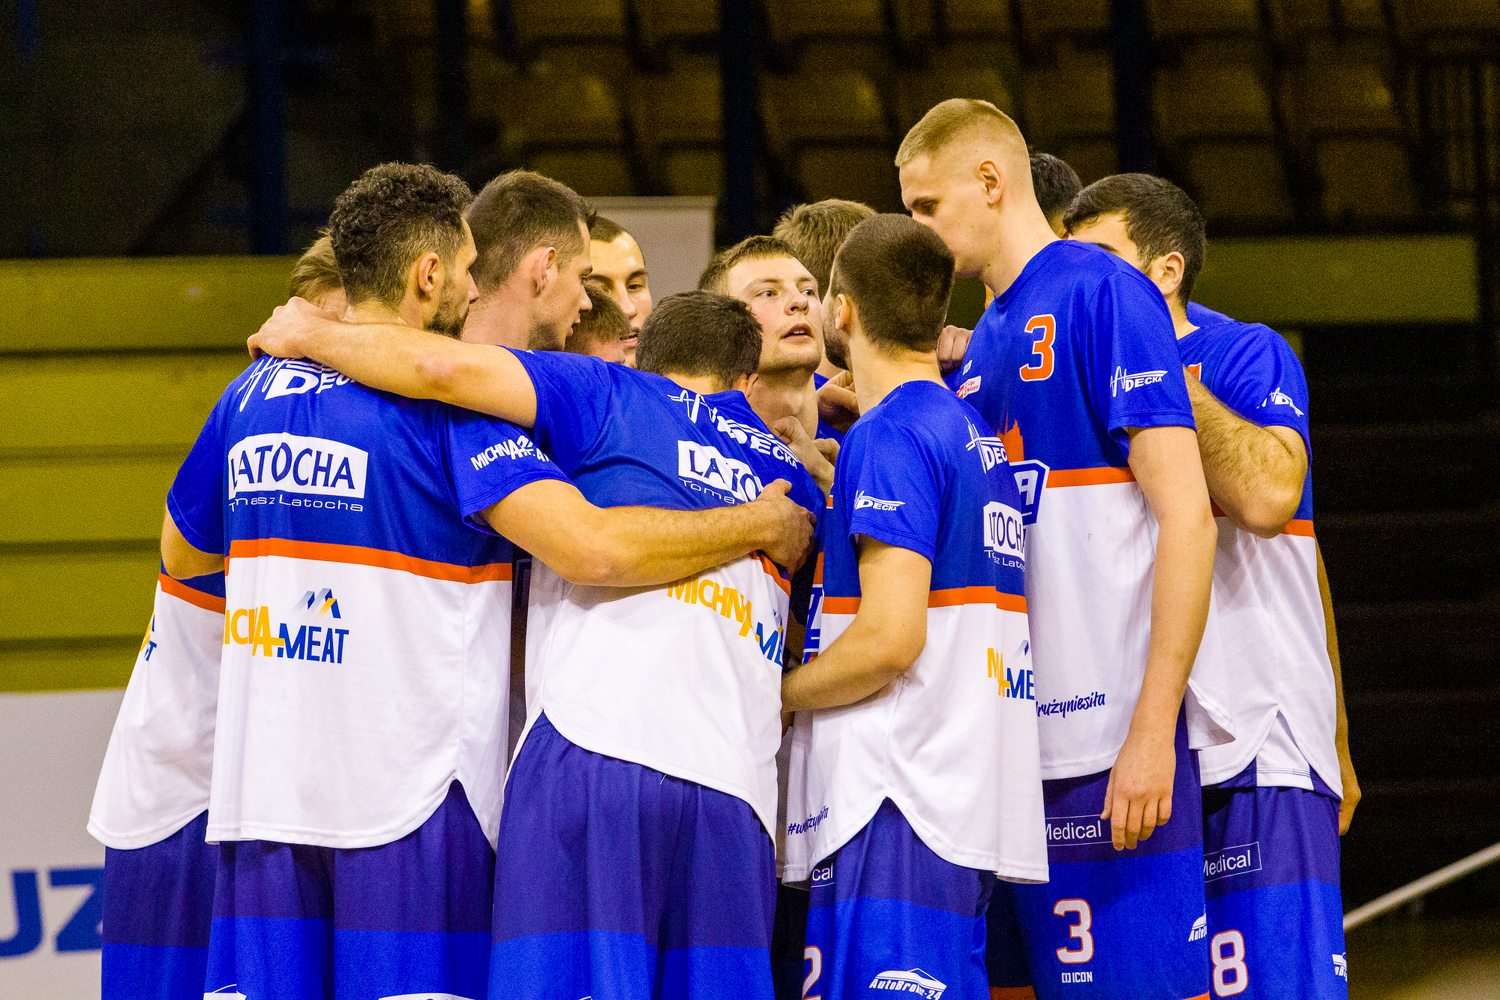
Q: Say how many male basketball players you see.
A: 12